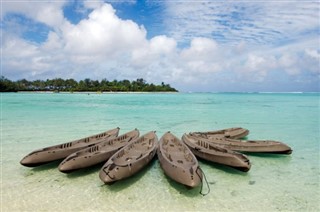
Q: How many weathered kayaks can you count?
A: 7